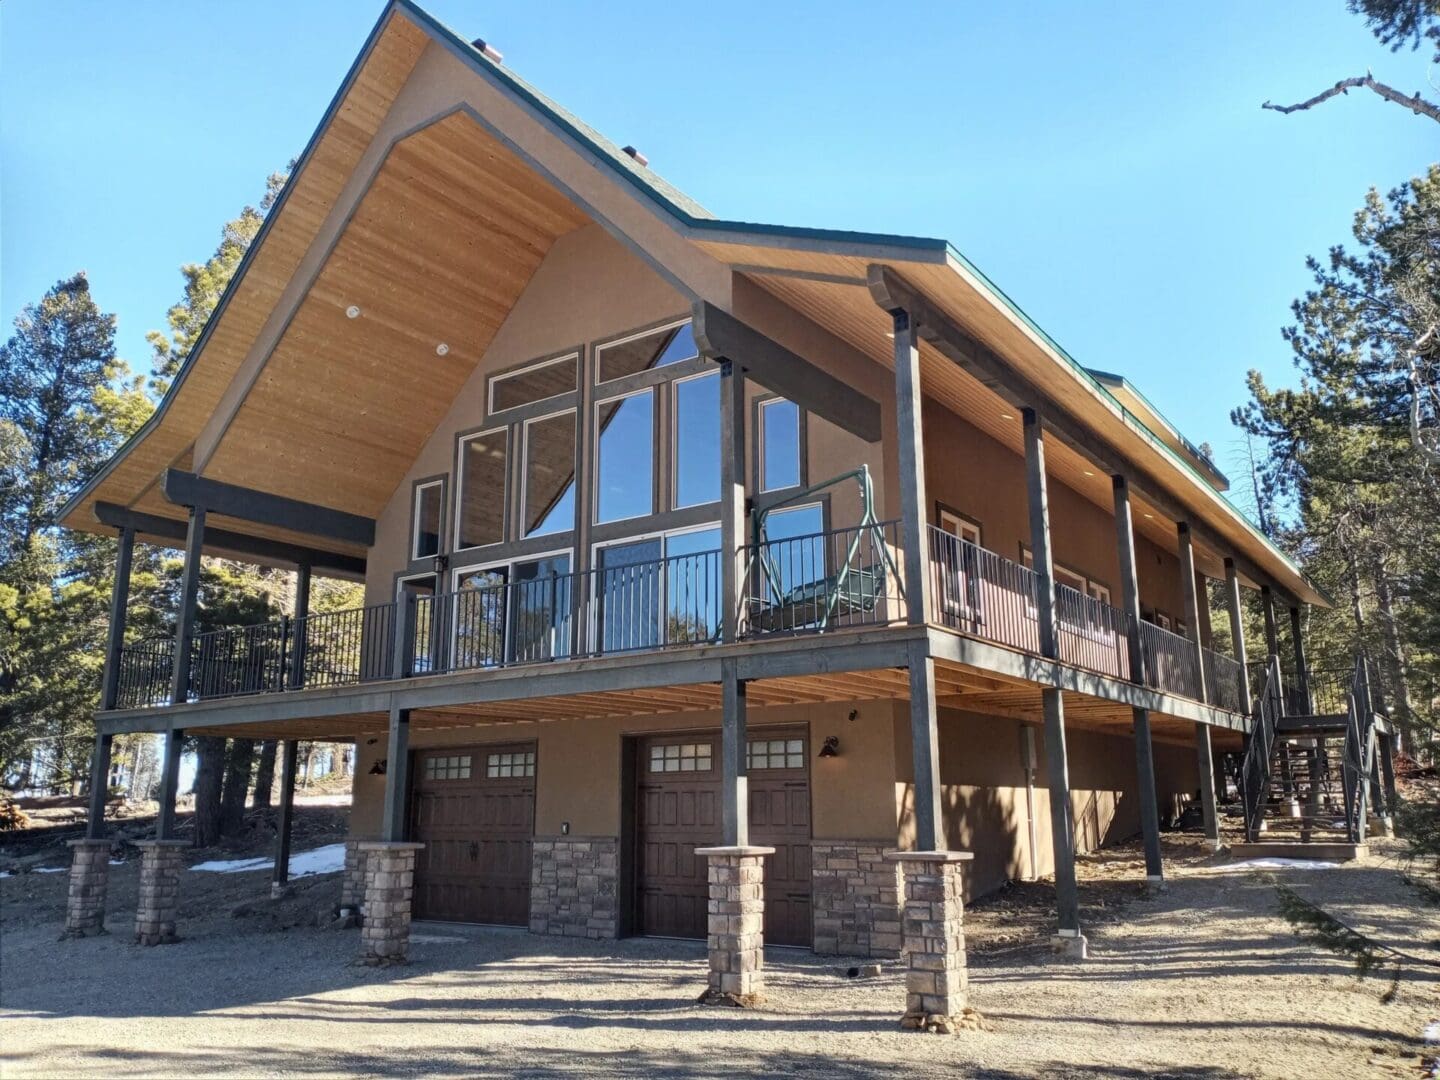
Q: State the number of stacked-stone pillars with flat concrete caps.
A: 5